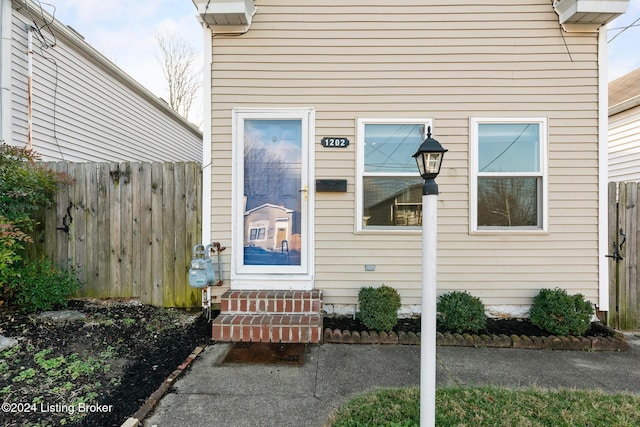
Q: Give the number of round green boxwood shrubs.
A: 3